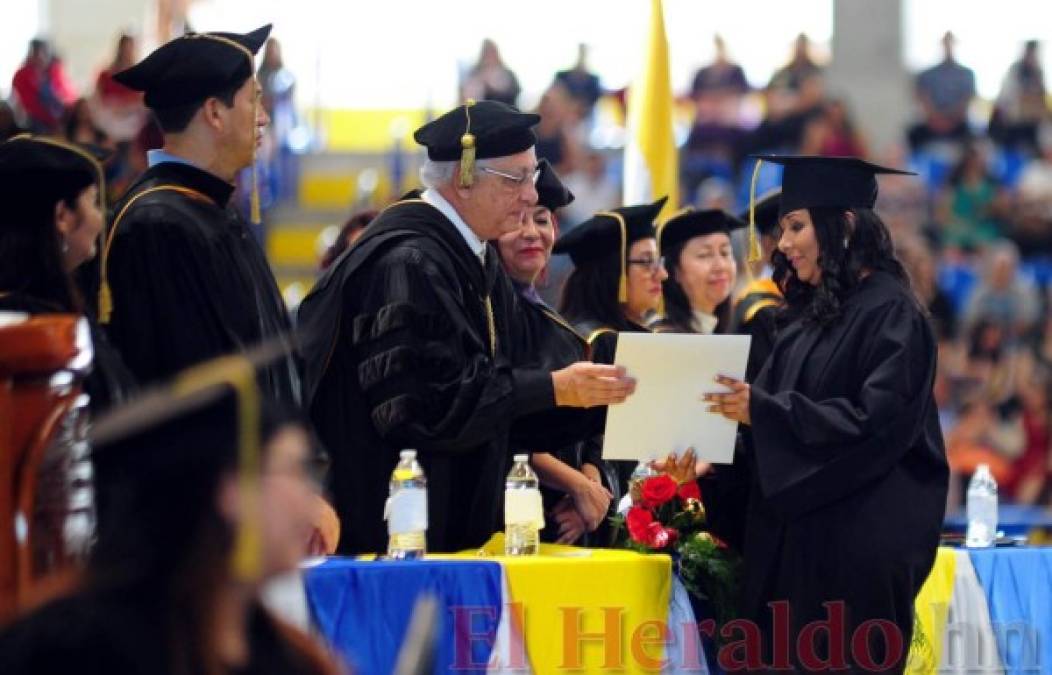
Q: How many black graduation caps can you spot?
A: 9